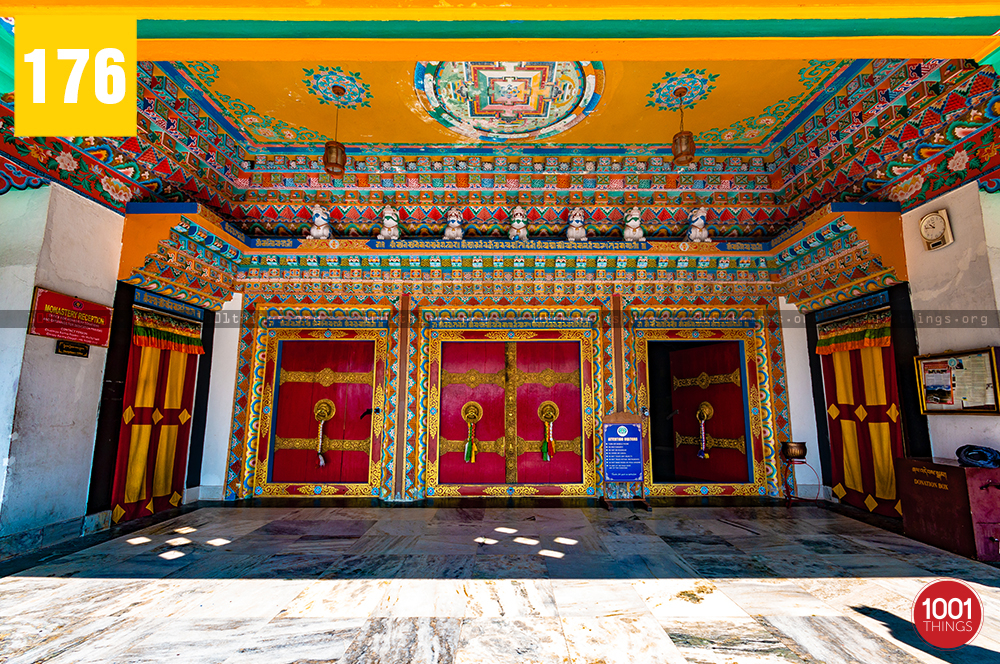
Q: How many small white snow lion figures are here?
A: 7